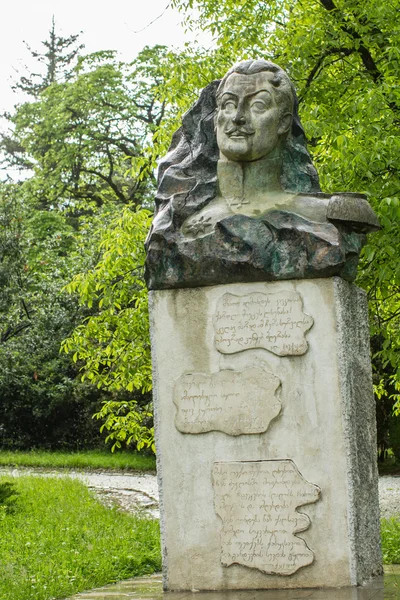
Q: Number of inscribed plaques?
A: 3